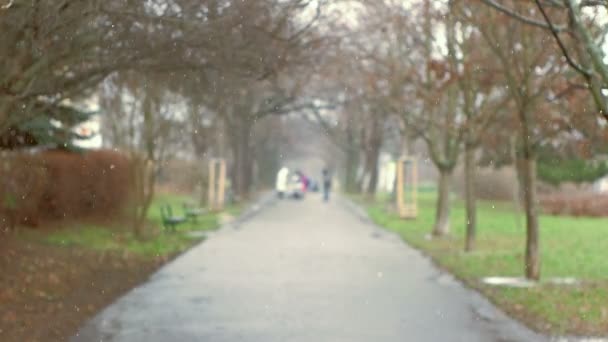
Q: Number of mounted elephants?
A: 0